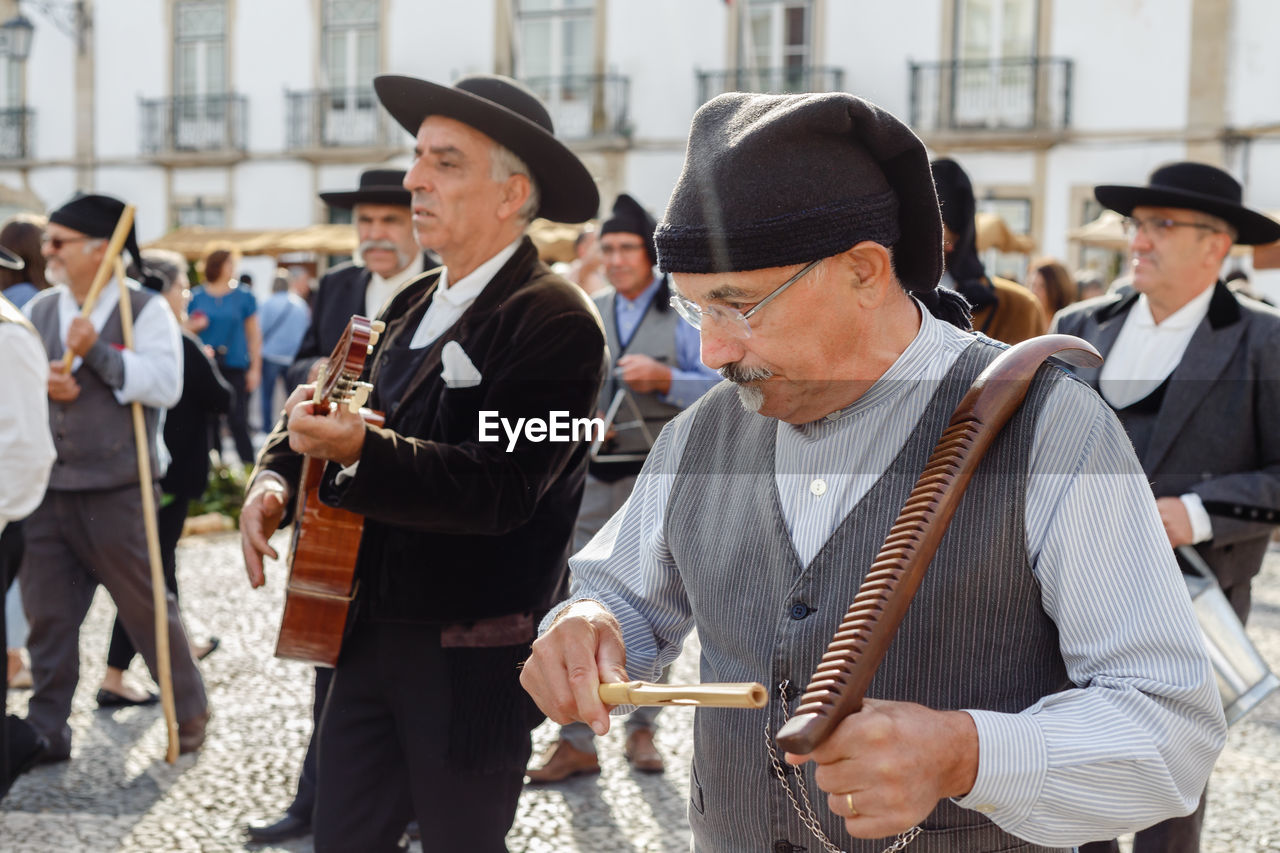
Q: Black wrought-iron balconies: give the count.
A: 6